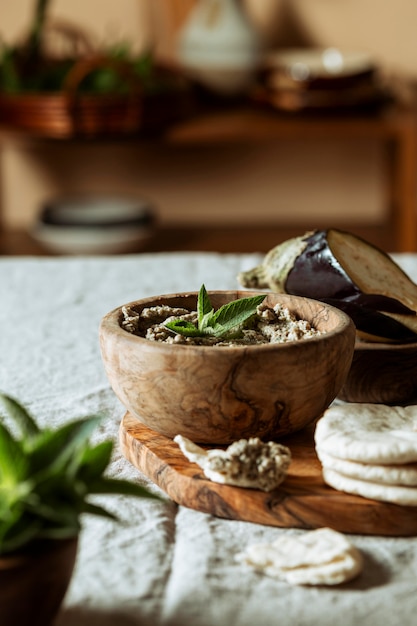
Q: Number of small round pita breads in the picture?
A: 3